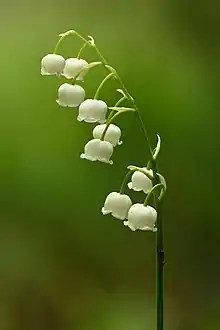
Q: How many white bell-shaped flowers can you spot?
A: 9